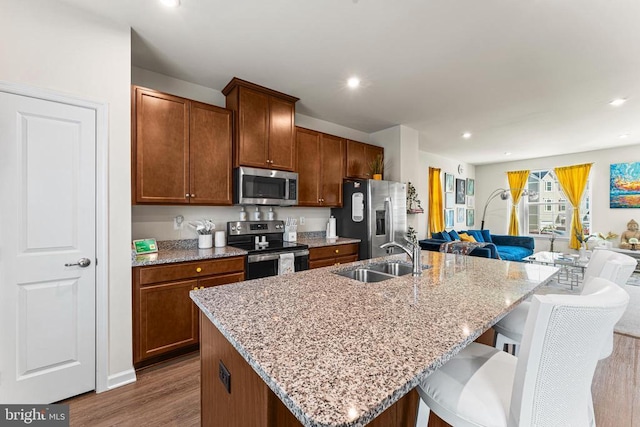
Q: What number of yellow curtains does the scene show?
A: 3